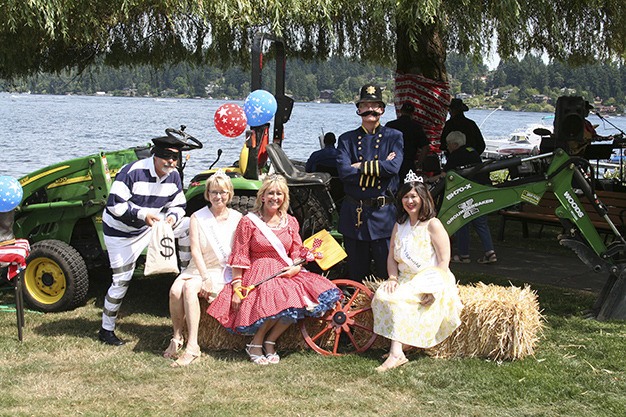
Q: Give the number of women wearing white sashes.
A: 3